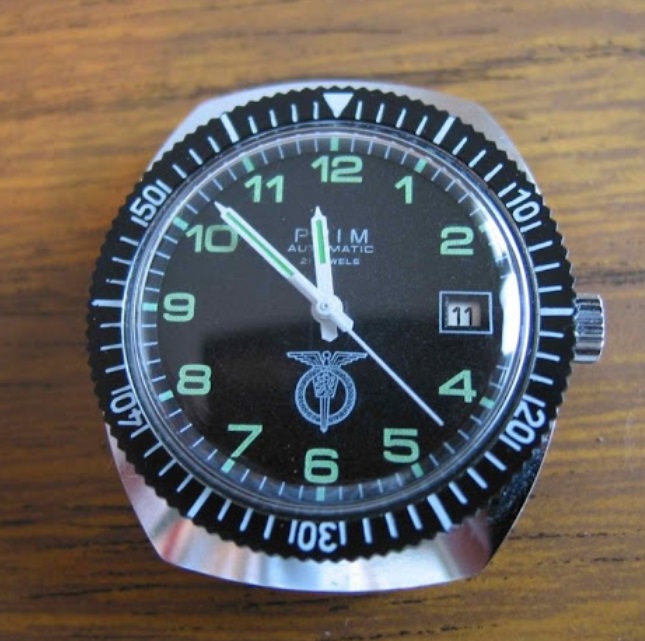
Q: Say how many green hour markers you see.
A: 11